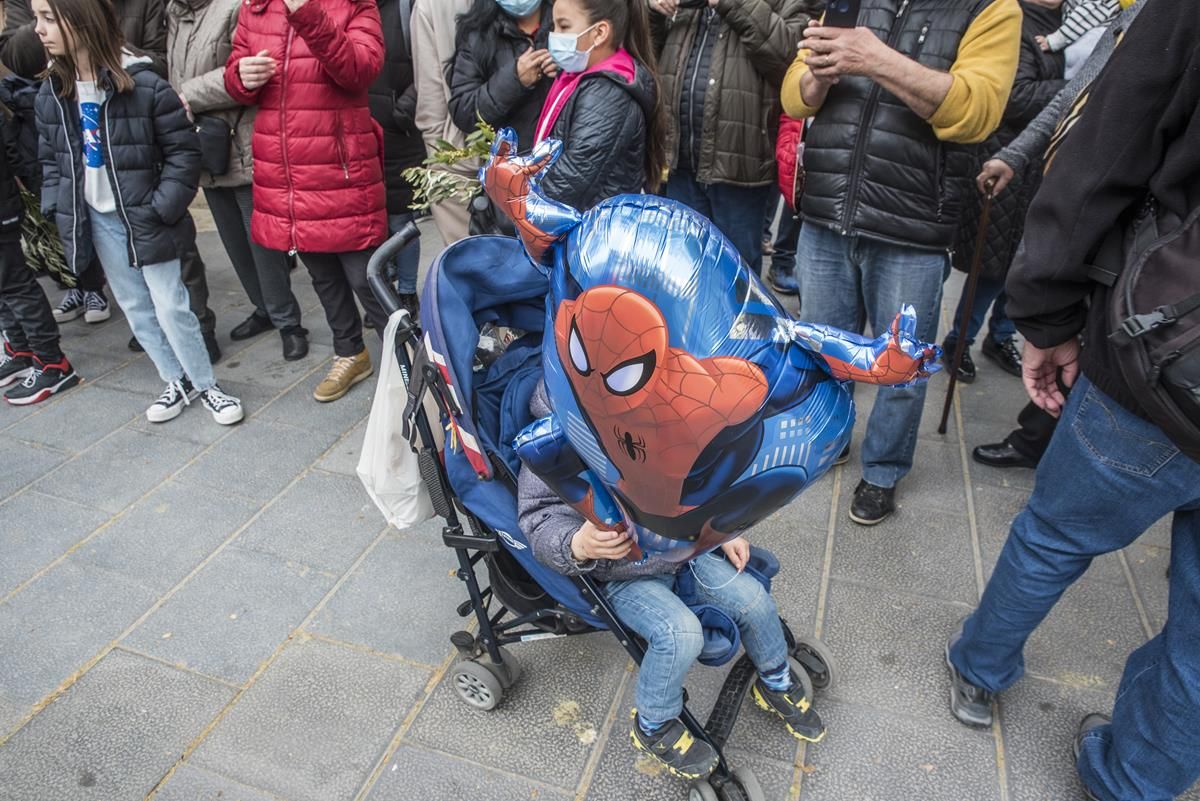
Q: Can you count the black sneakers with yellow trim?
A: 2